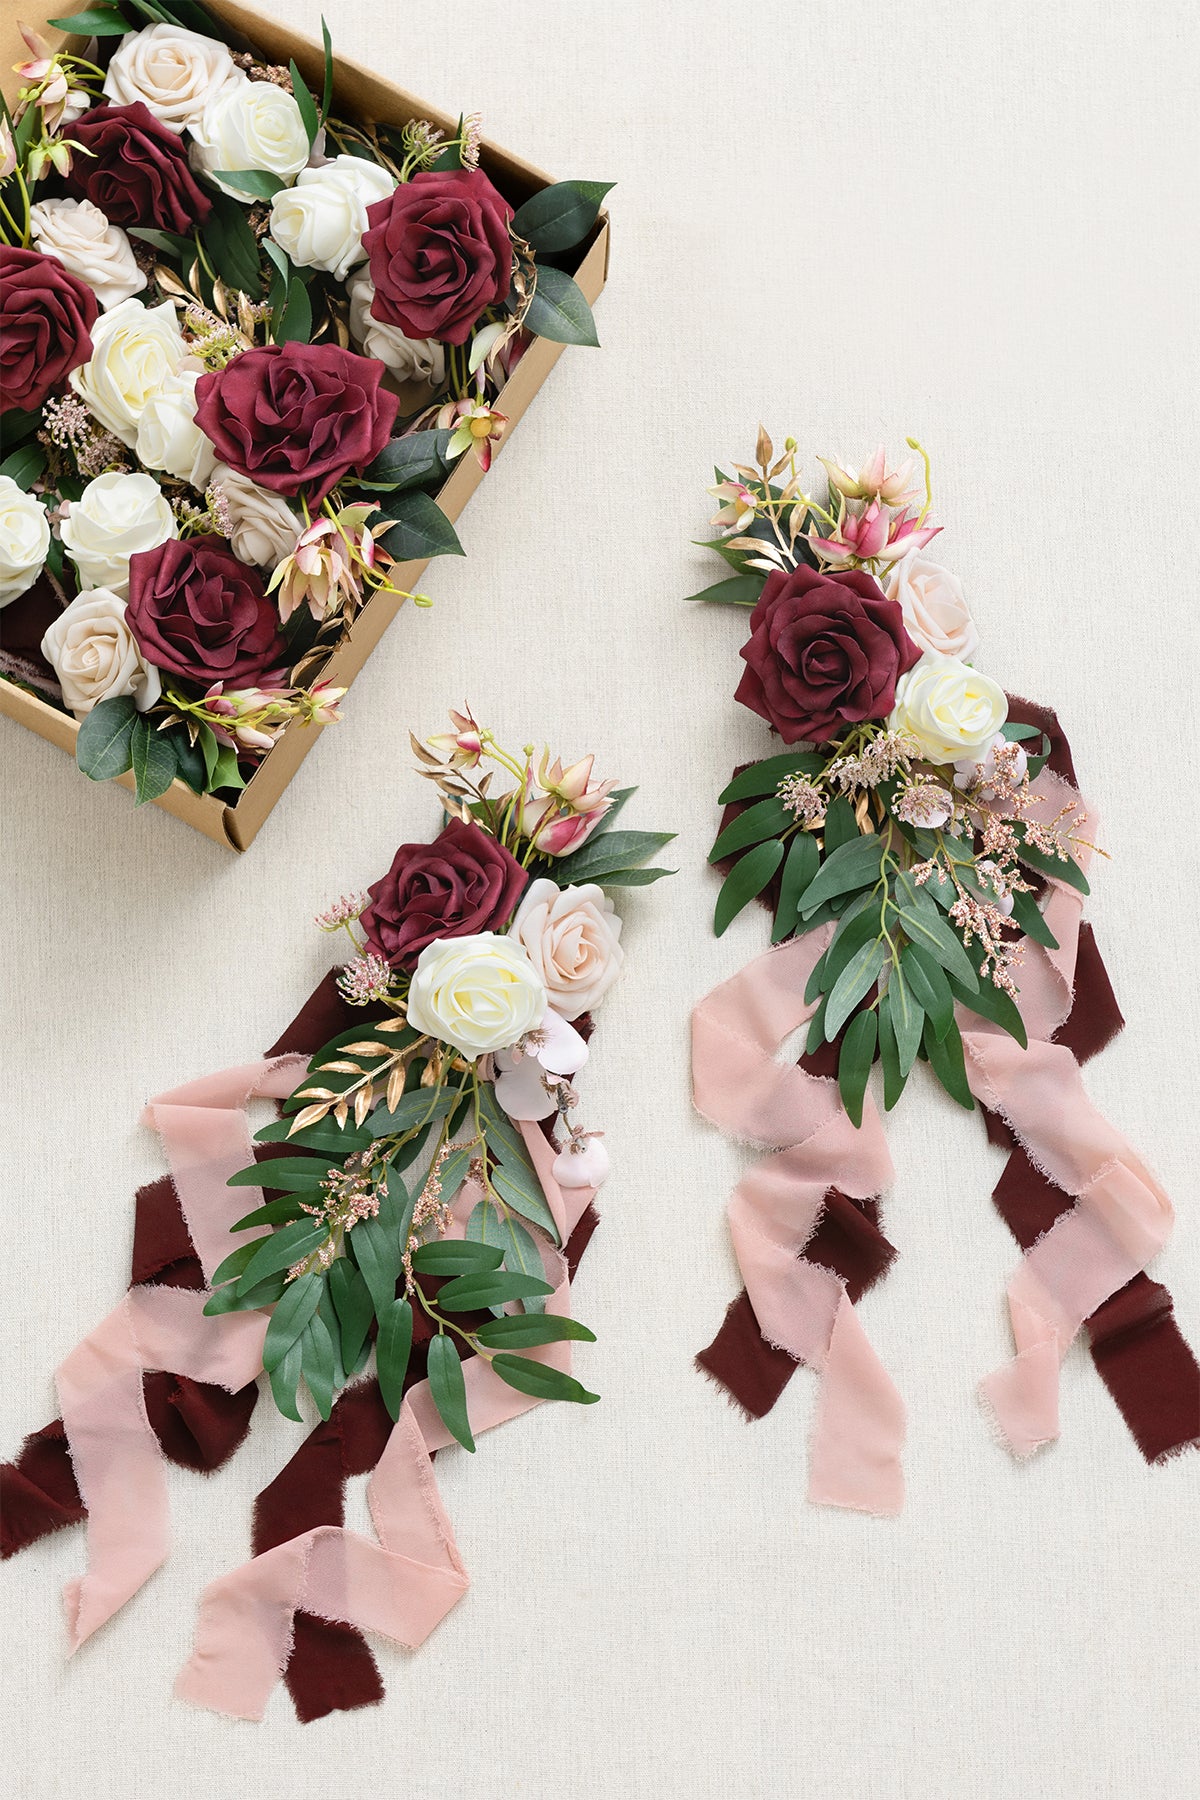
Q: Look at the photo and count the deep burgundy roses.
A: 7